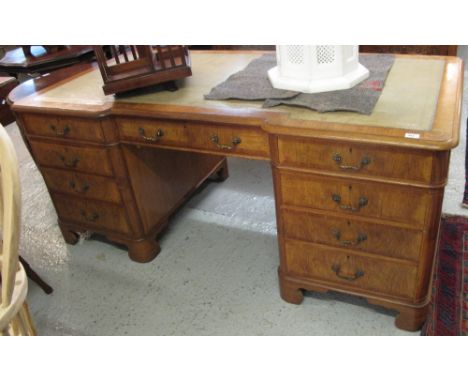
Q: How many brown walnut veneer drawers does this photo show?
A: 9